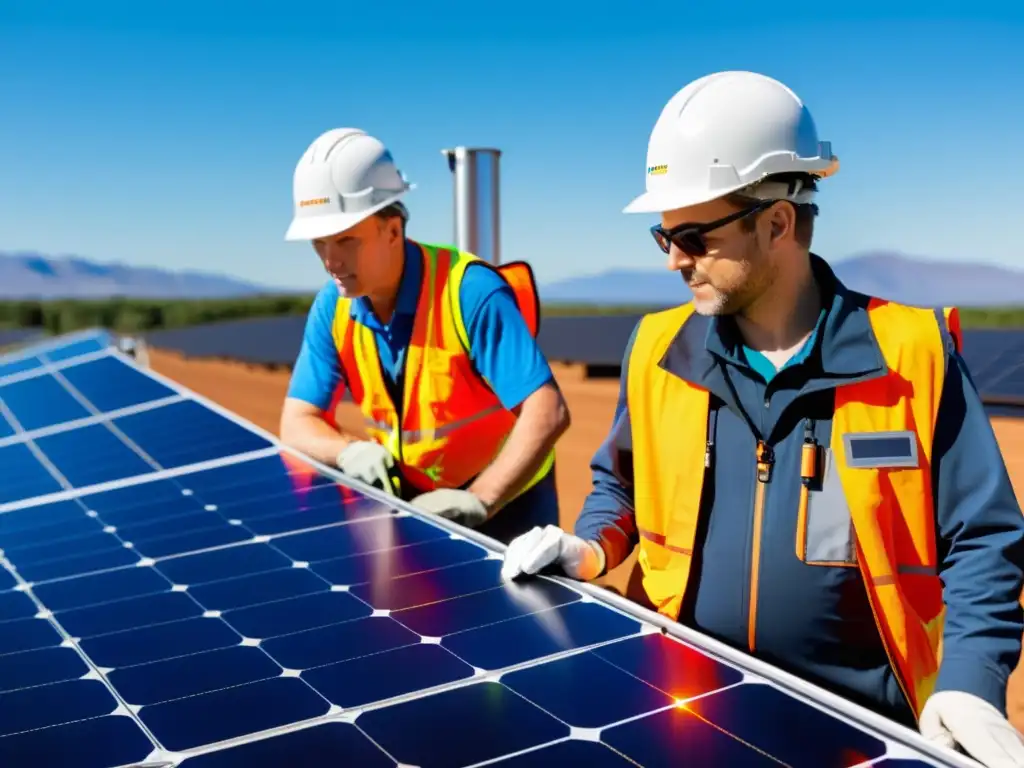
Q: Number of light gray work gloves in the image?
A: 2